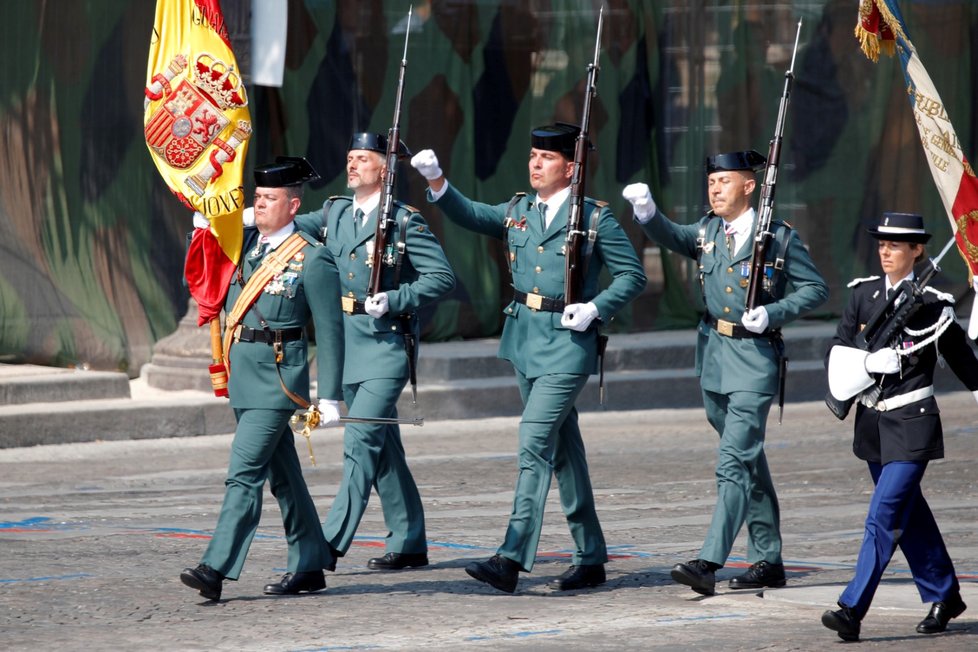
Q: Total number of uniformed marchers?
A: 5